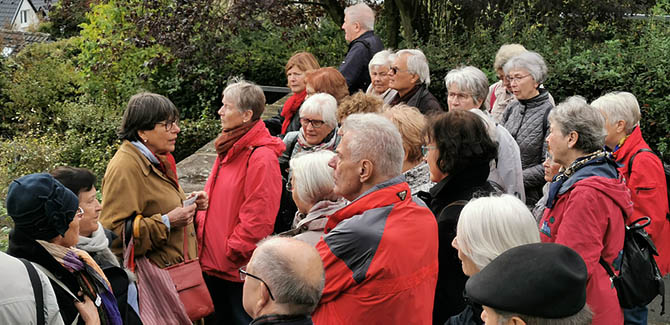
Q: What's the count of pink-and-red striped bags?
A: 1